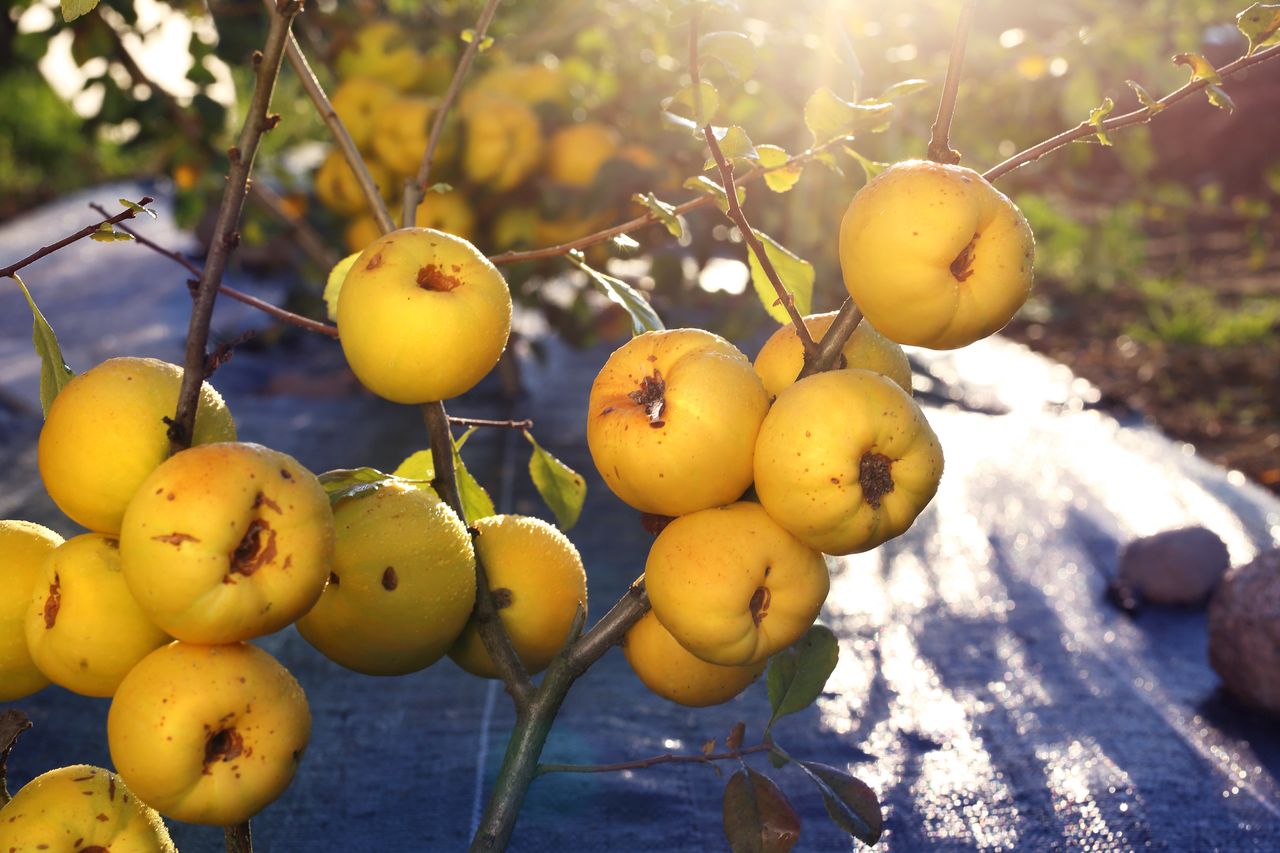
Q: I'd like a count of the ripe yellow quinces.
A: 15